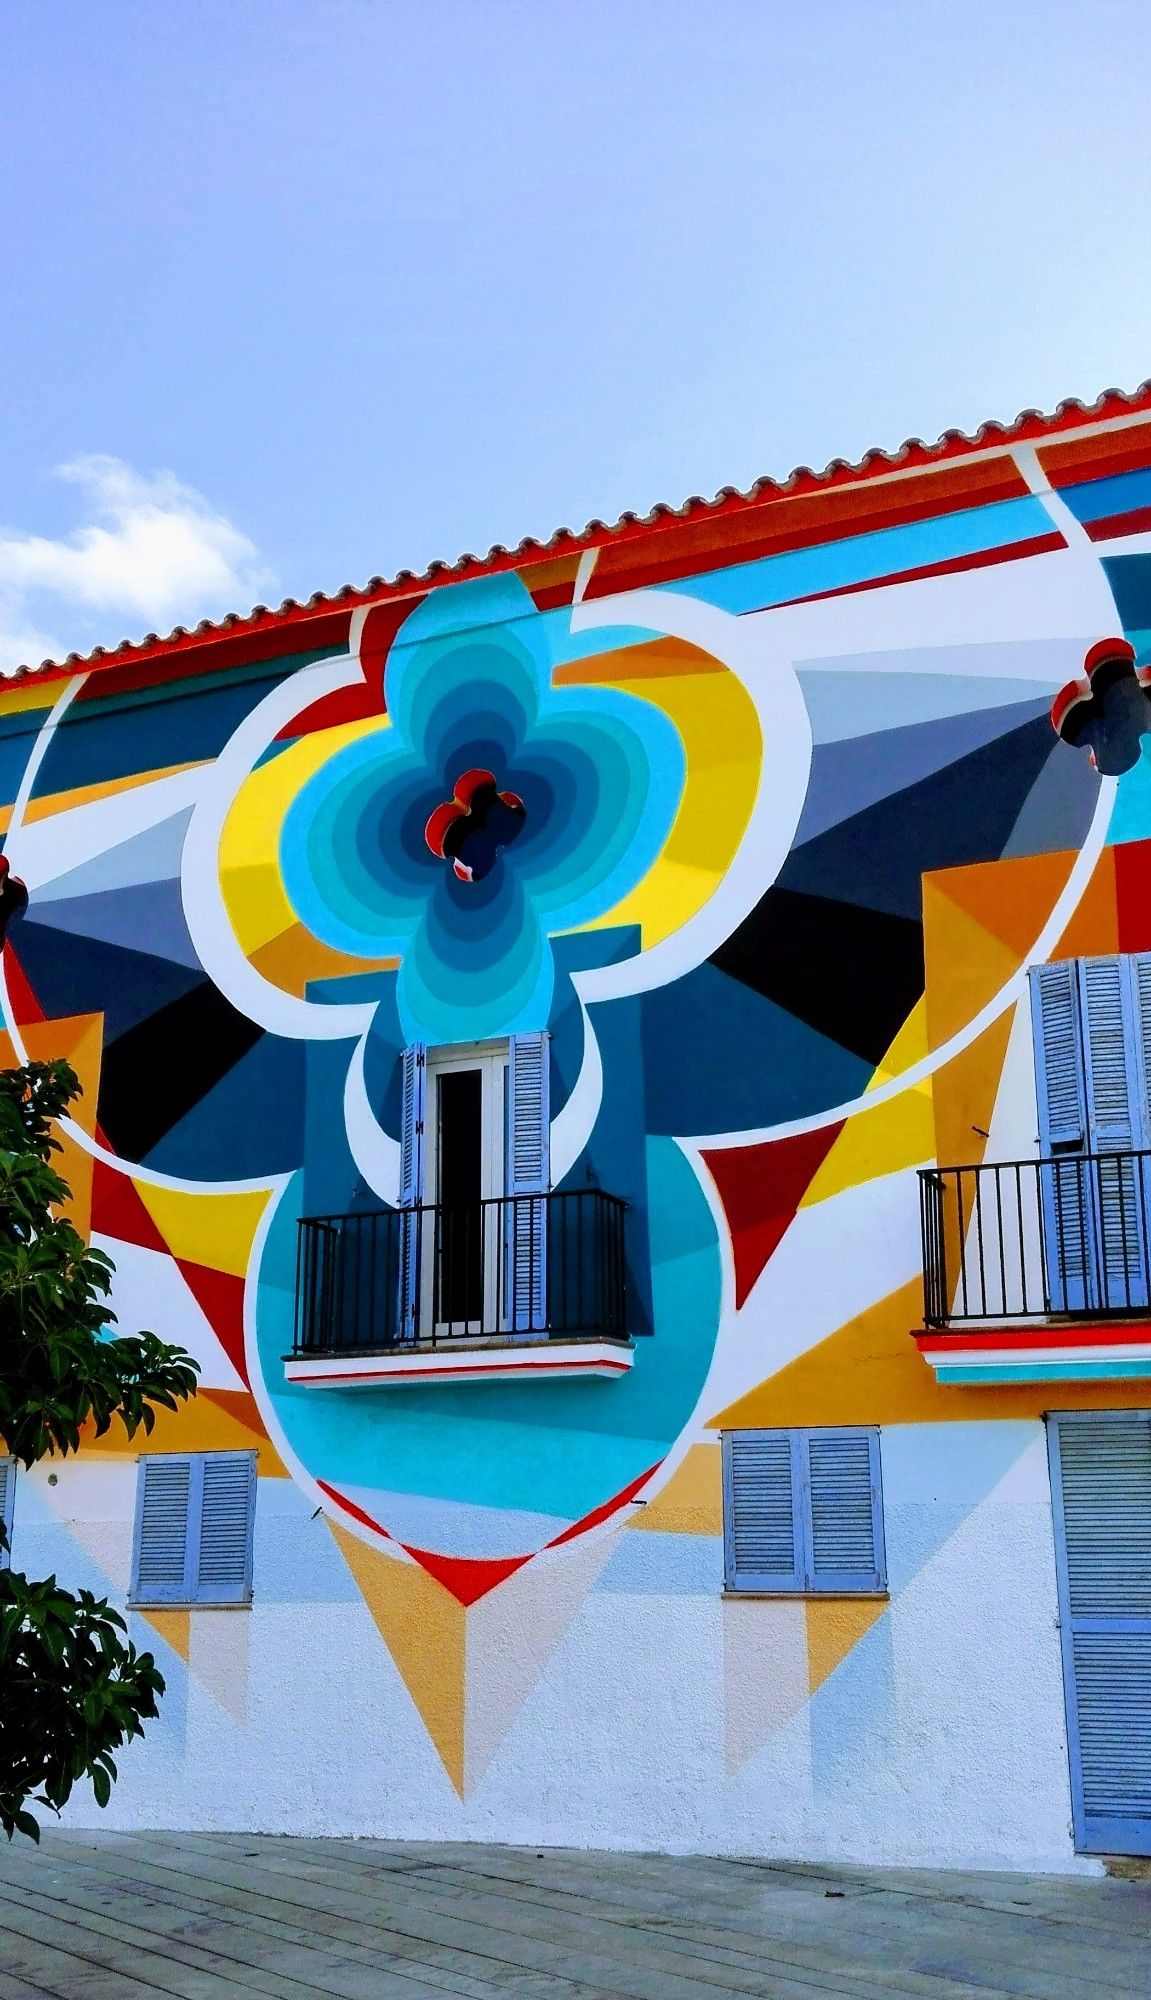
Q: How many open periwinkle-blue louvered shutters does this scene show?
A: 2